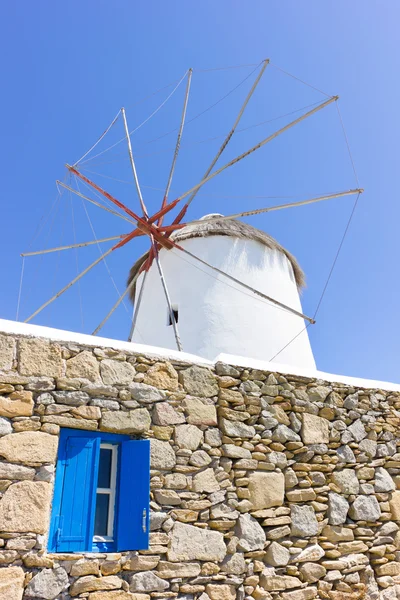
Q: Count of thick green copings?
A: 0